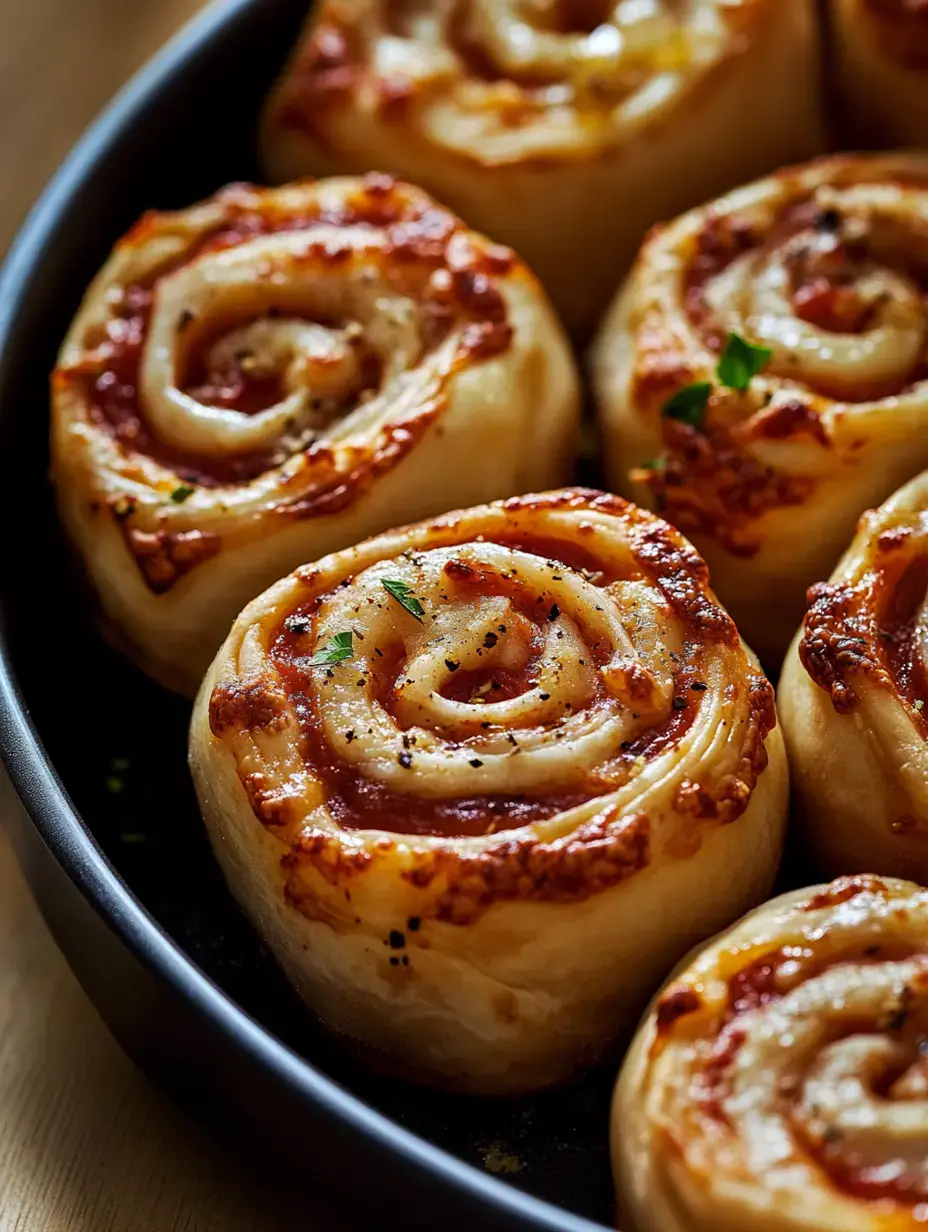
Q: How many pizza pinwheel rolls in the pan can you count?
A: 7